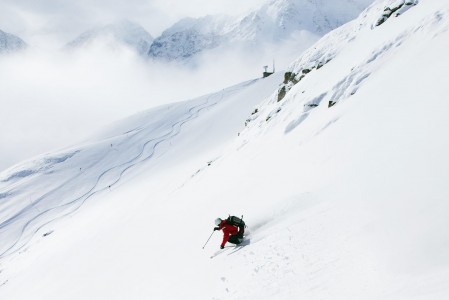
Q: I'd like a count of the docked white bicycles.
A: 0